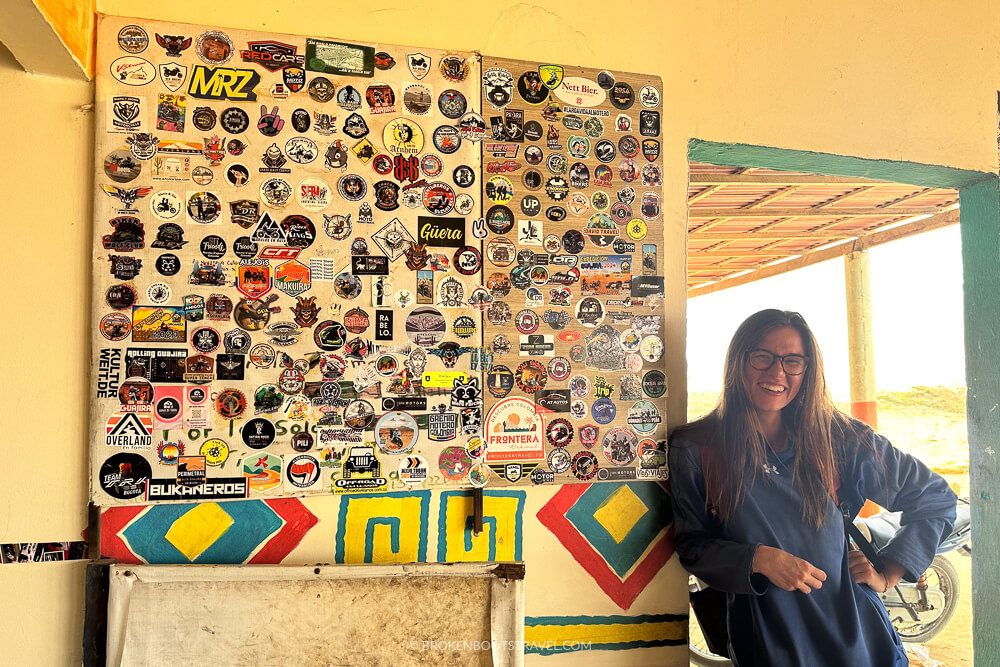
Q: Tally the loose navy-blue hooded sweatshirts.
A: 1